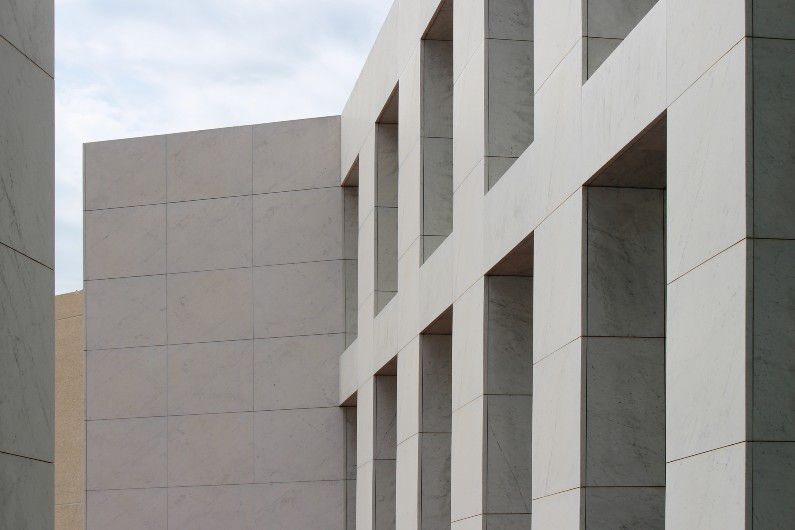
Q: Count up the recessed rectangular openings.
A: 10